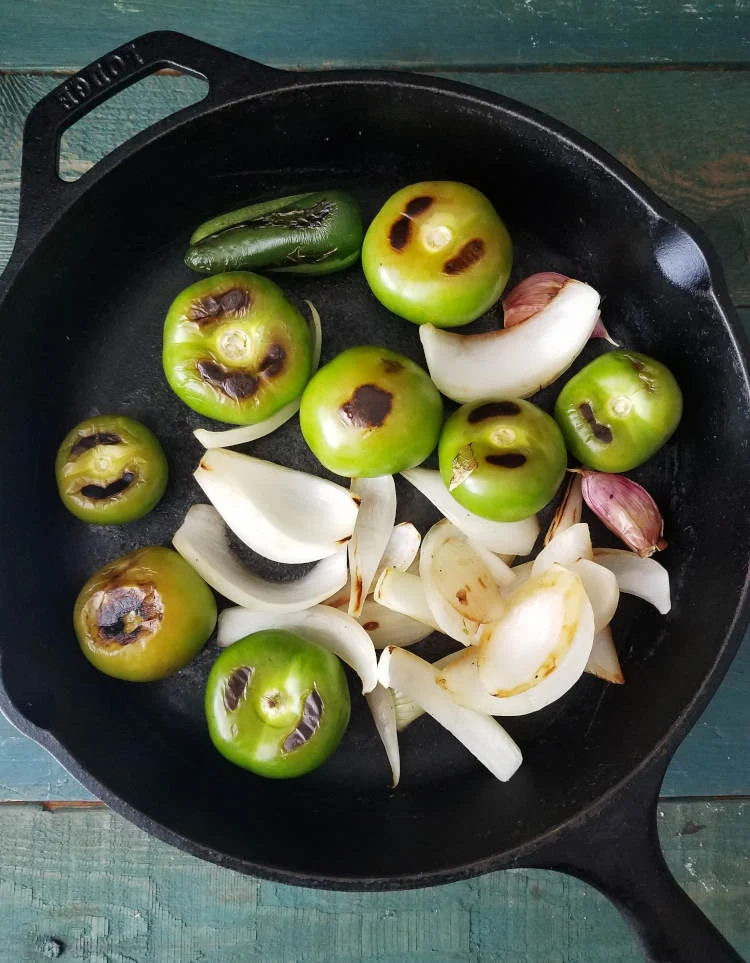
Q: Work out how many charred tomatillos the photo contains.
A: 8